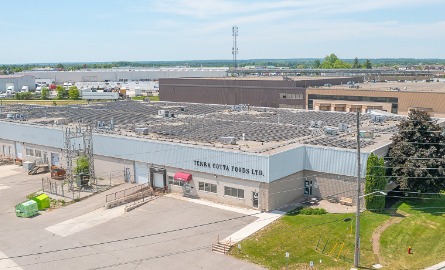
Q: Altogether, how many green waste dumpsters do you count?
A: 2